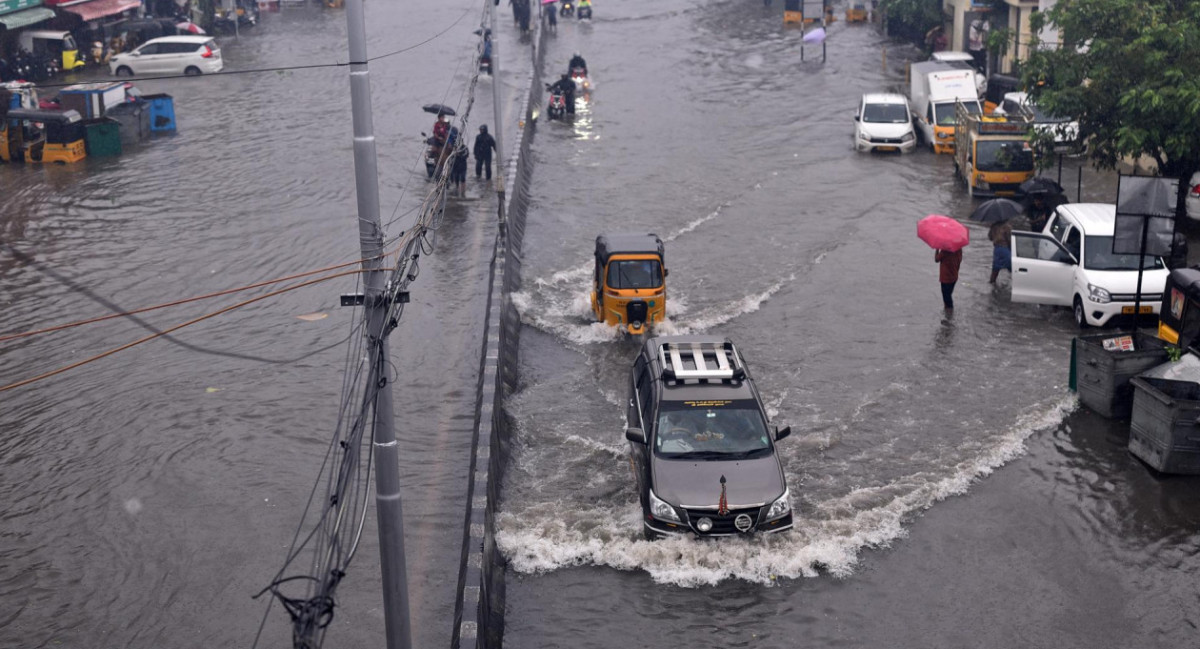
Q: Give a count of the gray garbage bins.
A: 3